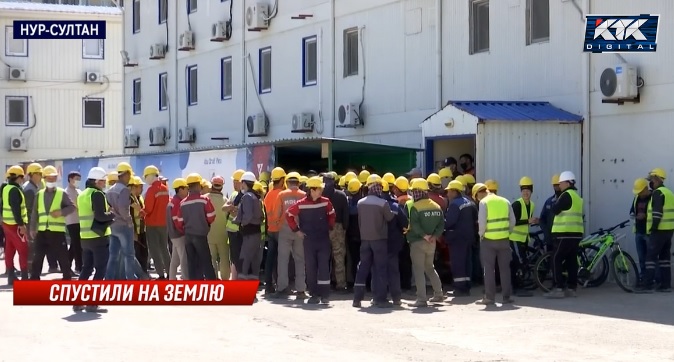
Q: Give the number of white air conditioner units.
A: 14